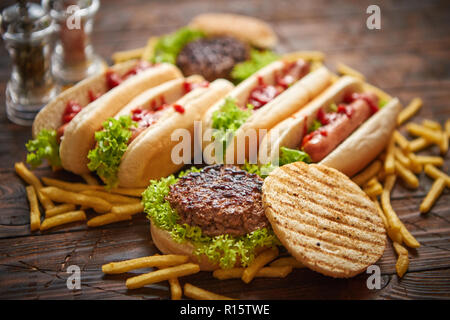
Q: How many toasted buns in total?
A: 1